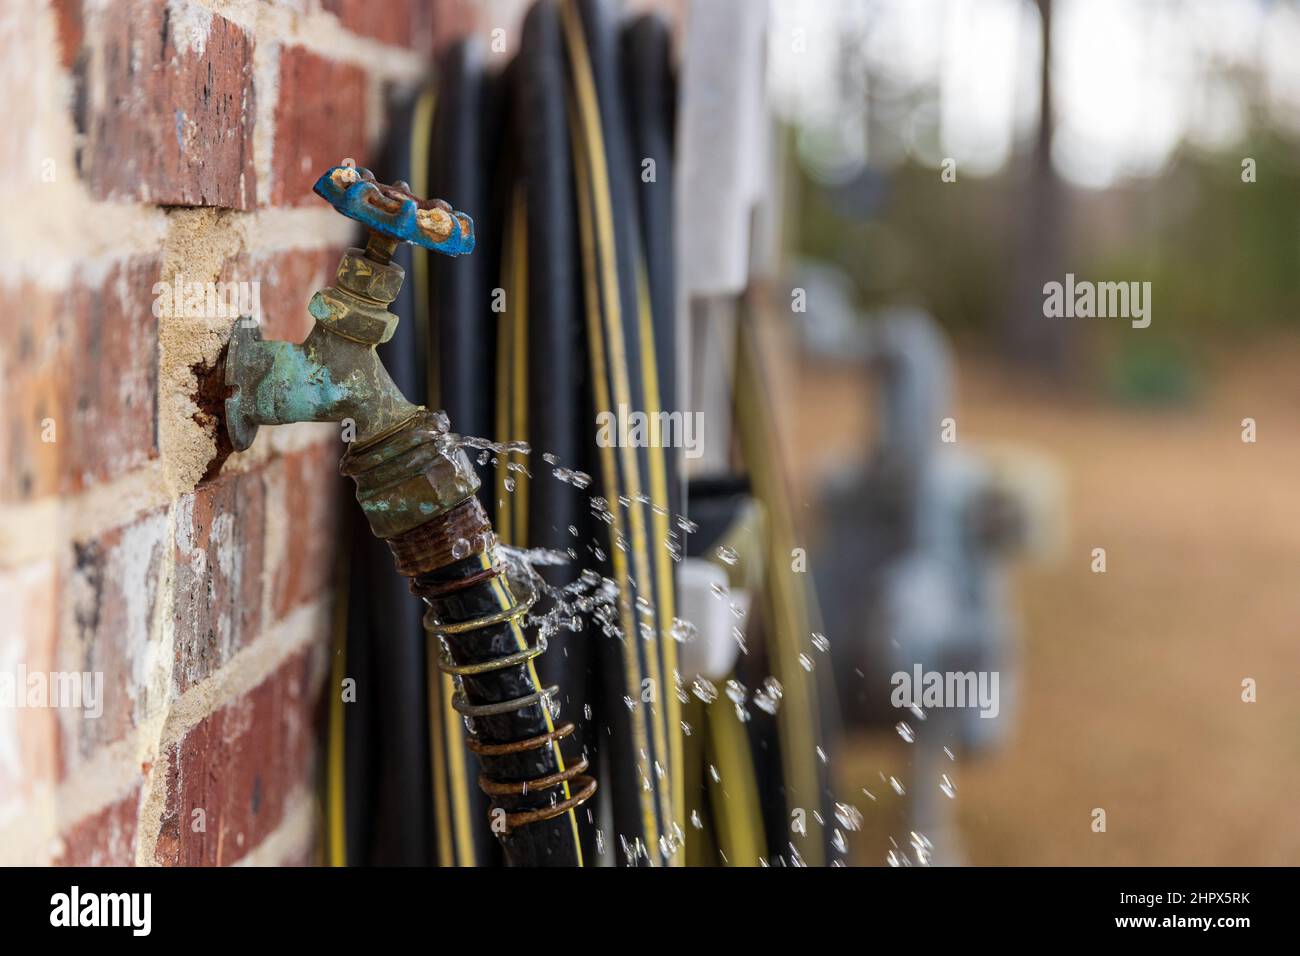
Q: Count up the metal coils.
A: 7